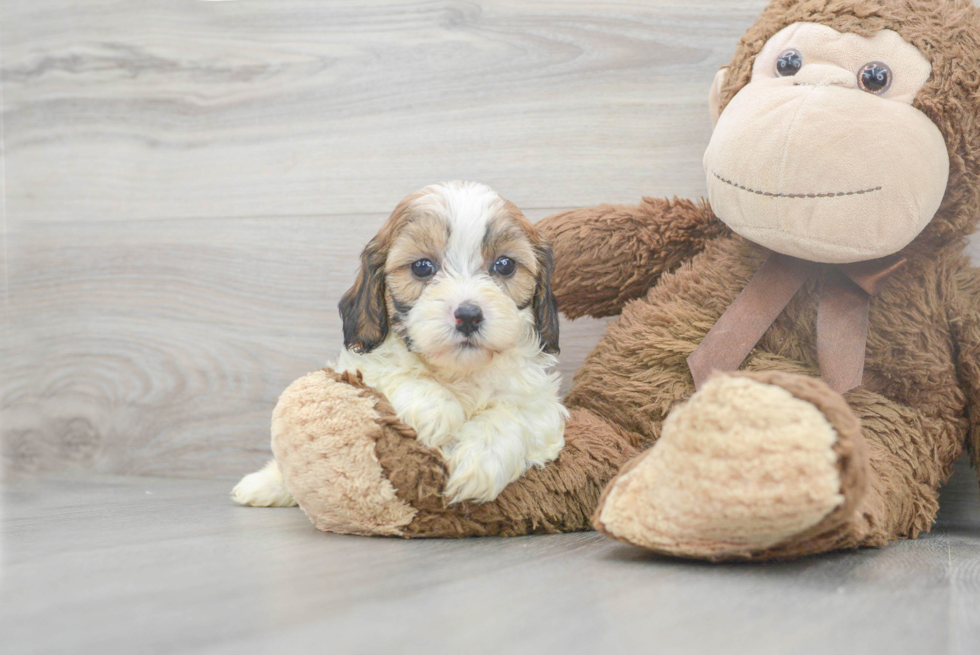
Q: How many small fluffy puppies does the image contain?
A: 1